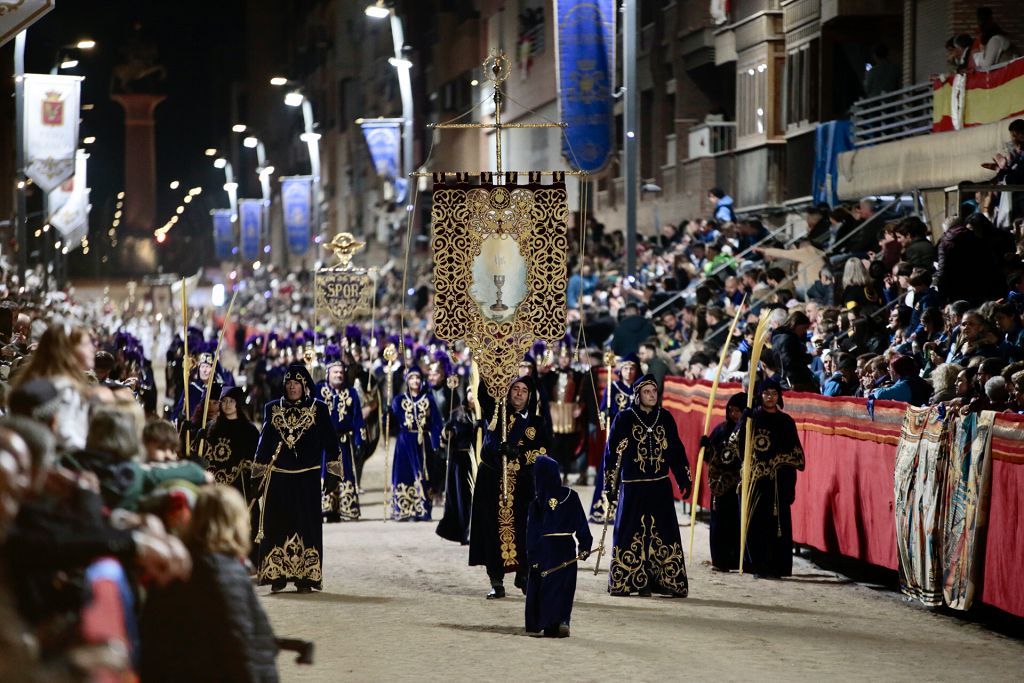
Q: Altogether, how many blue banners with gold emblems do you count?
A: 5